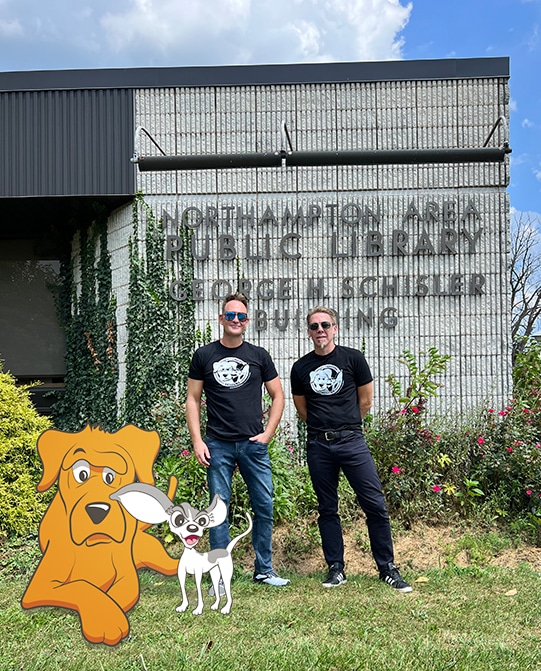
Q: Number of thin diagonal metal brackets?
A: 3